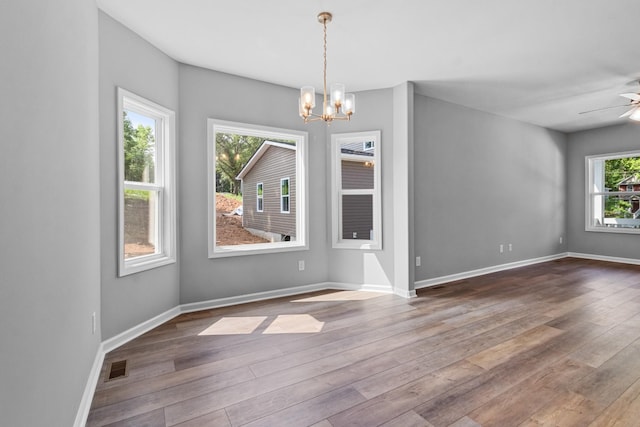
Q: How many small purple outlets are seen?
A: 0